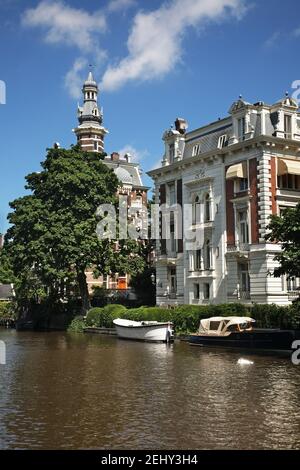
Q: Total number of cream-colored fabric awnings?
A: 2